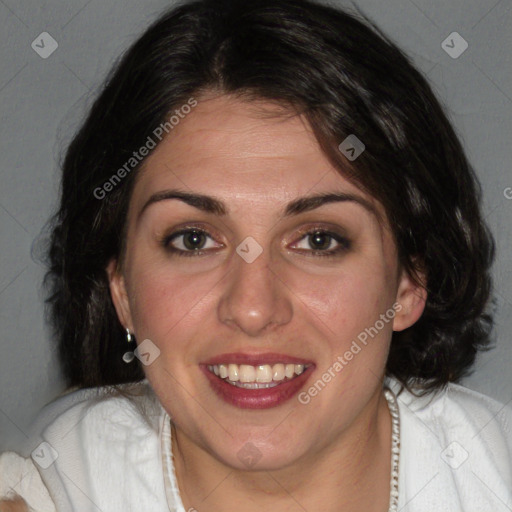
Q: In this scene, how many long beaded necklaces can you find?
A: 1